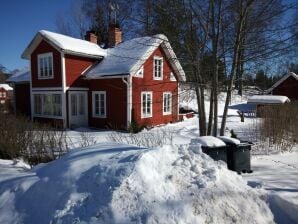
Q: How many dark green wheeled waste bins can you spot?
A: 2